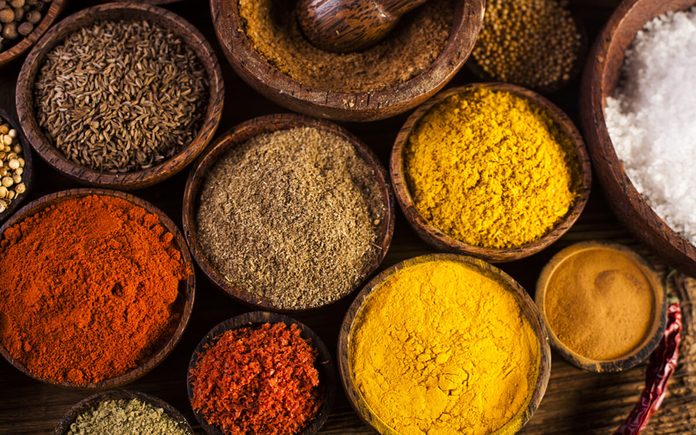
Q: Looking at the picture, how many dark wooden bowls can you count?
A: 13